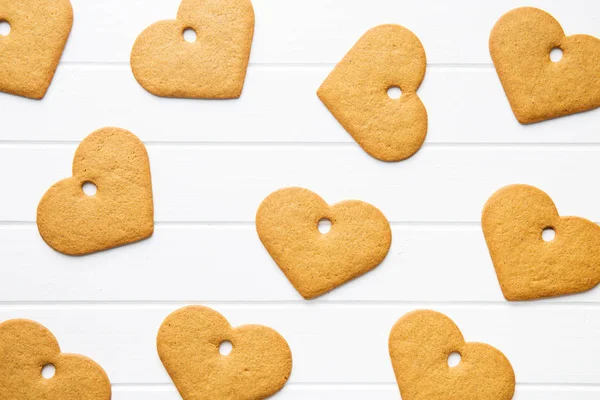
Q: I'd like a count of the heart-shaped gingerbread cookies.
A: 10